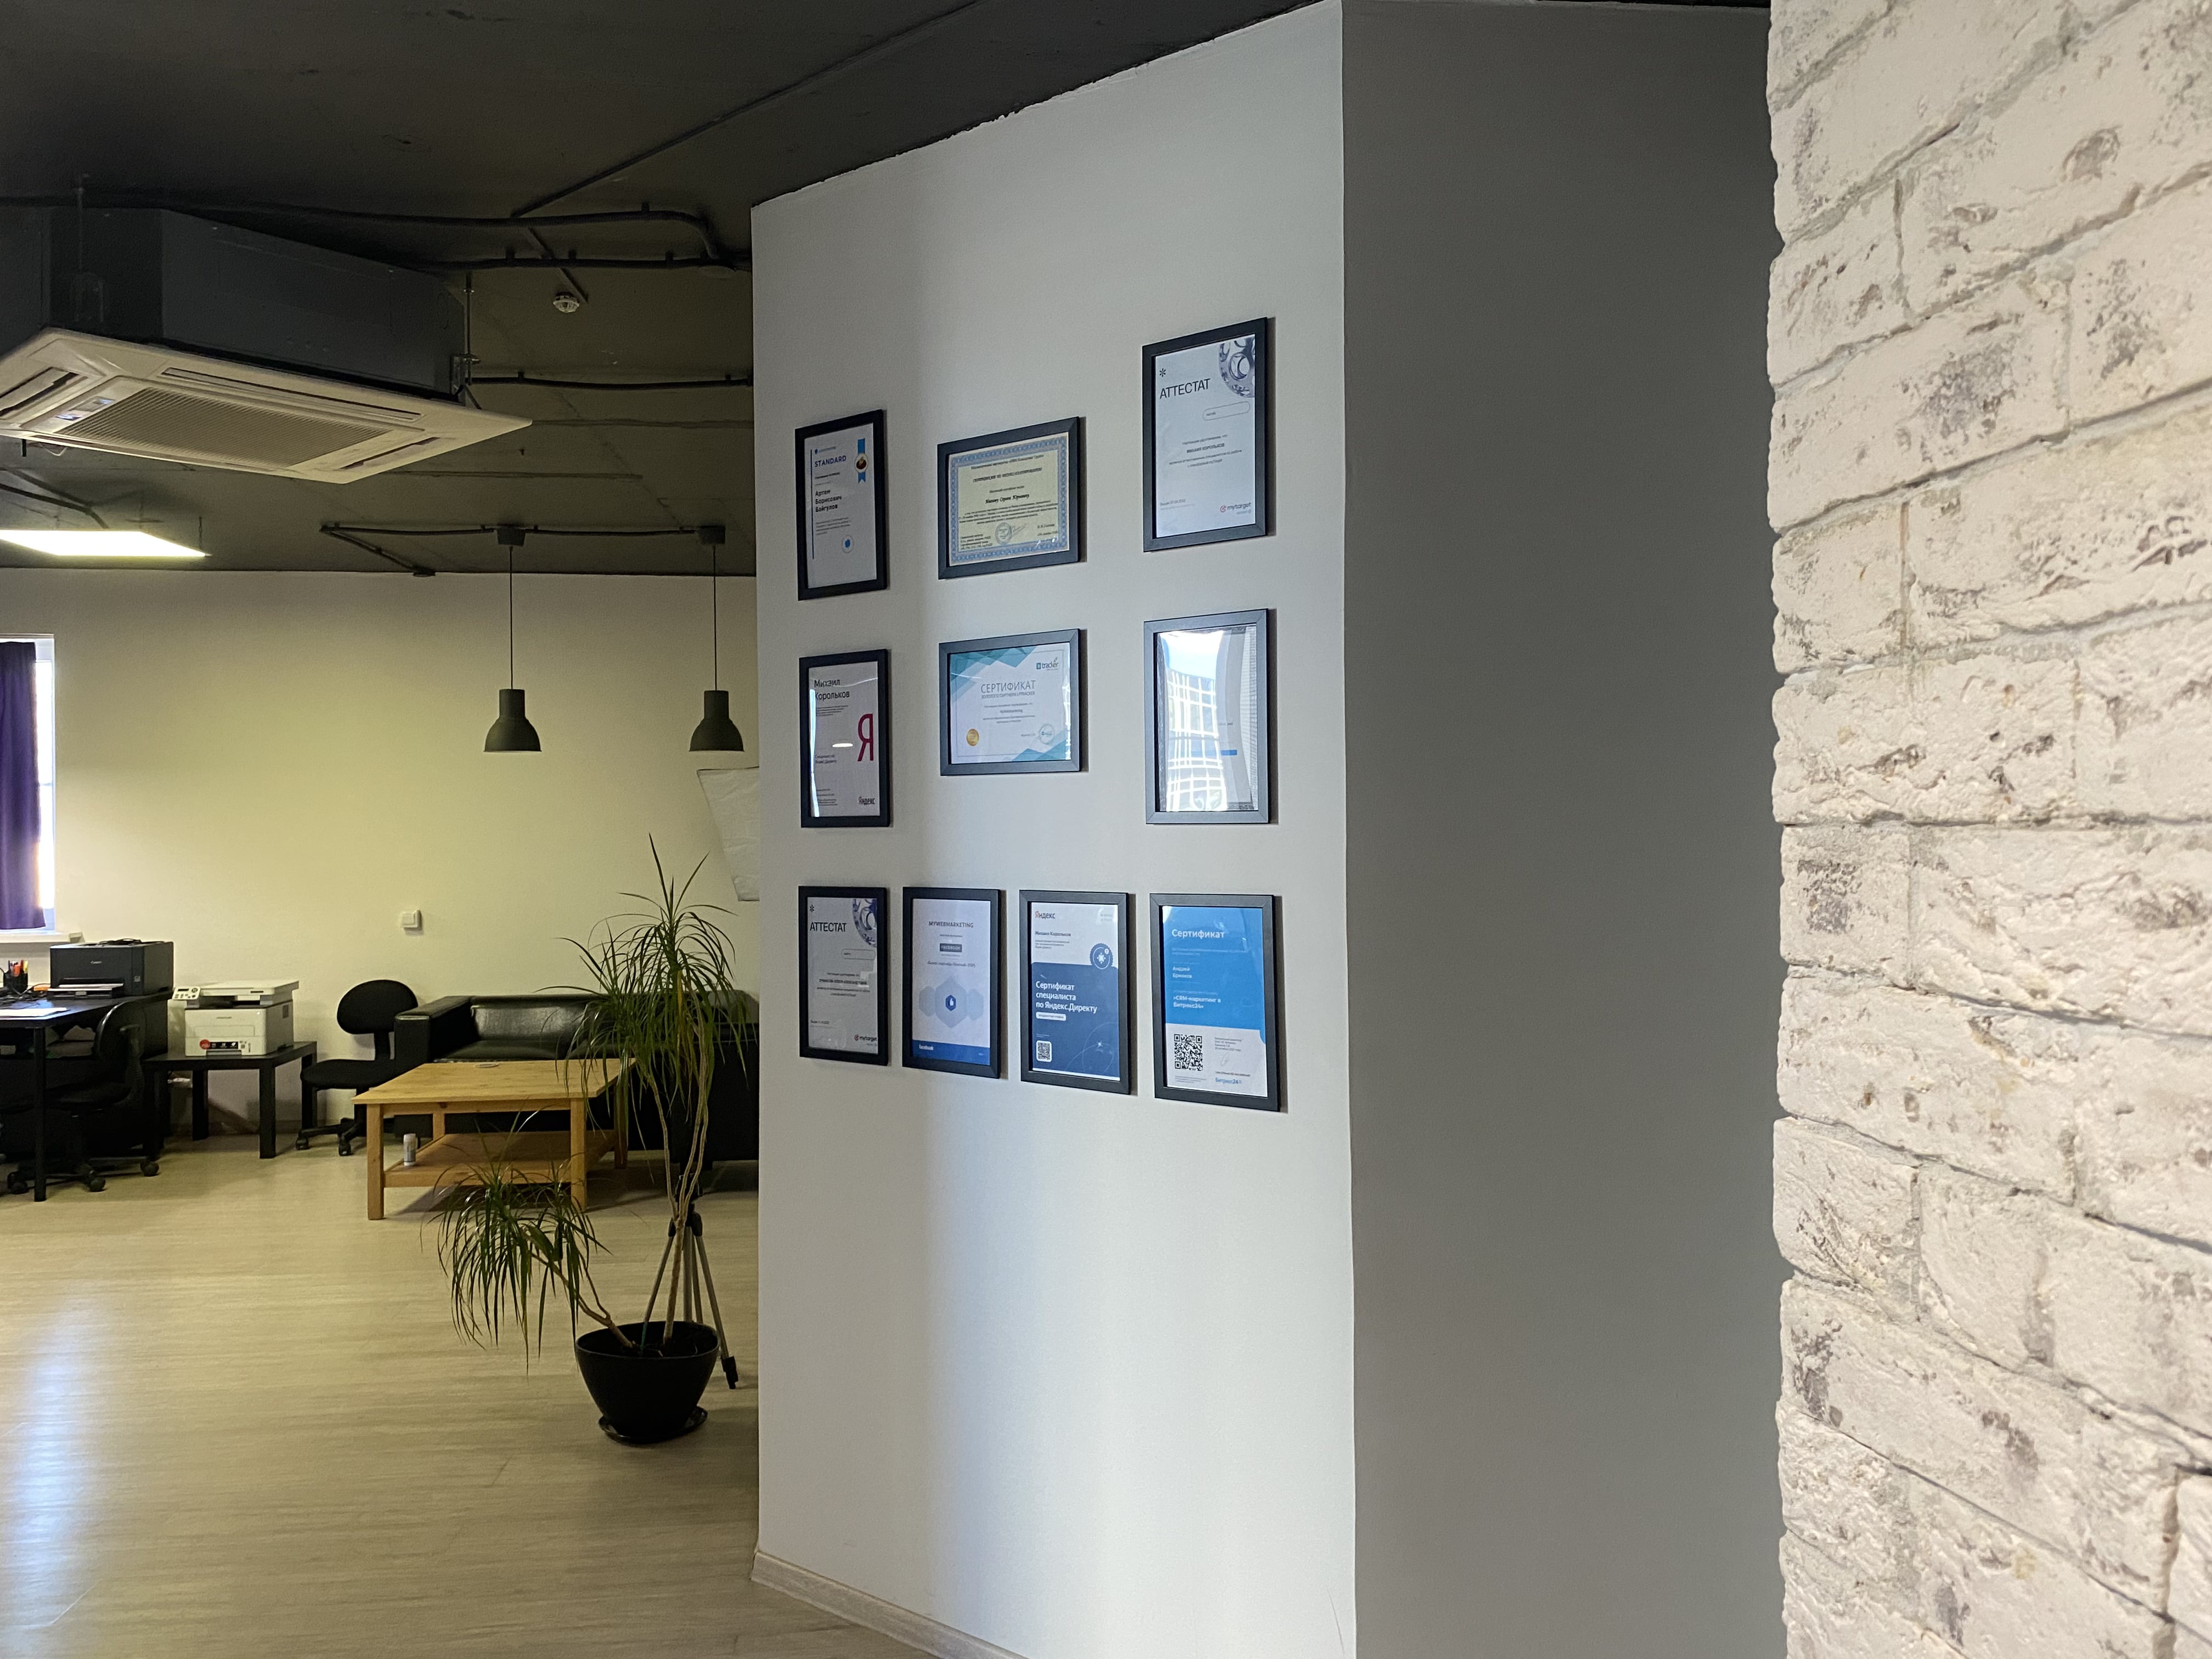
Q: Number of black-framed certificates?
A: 10